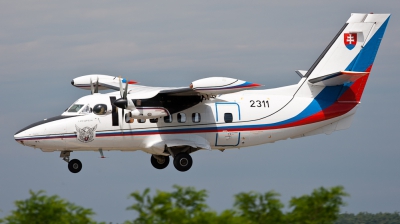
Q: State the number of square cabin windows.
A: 7